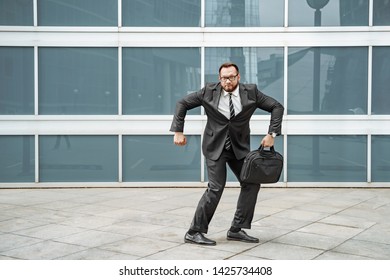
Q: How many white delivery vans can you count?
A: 0